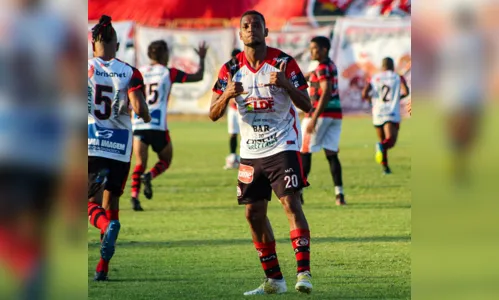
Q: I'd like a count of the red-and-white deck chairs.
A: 0